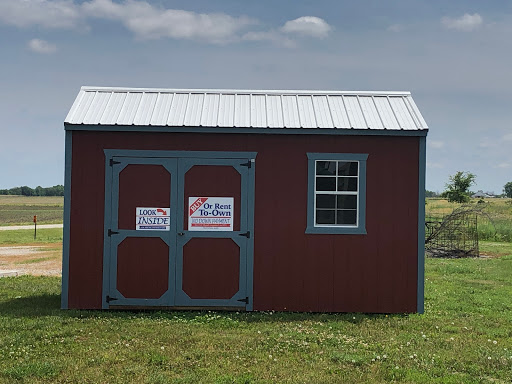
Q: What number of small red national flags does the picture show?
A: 0